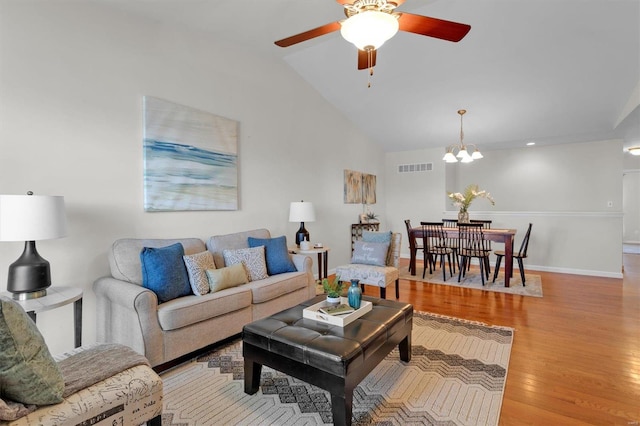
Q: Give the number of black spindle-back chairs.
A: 6